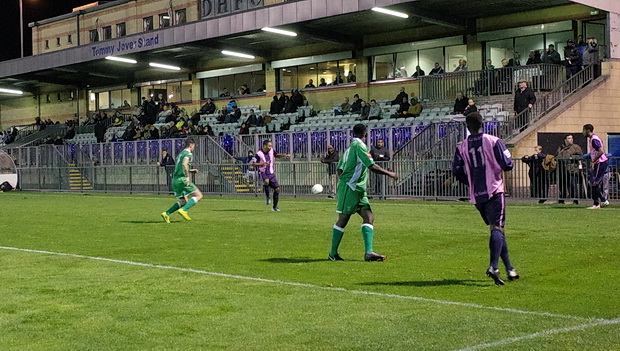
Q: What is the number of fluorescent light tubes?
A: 6